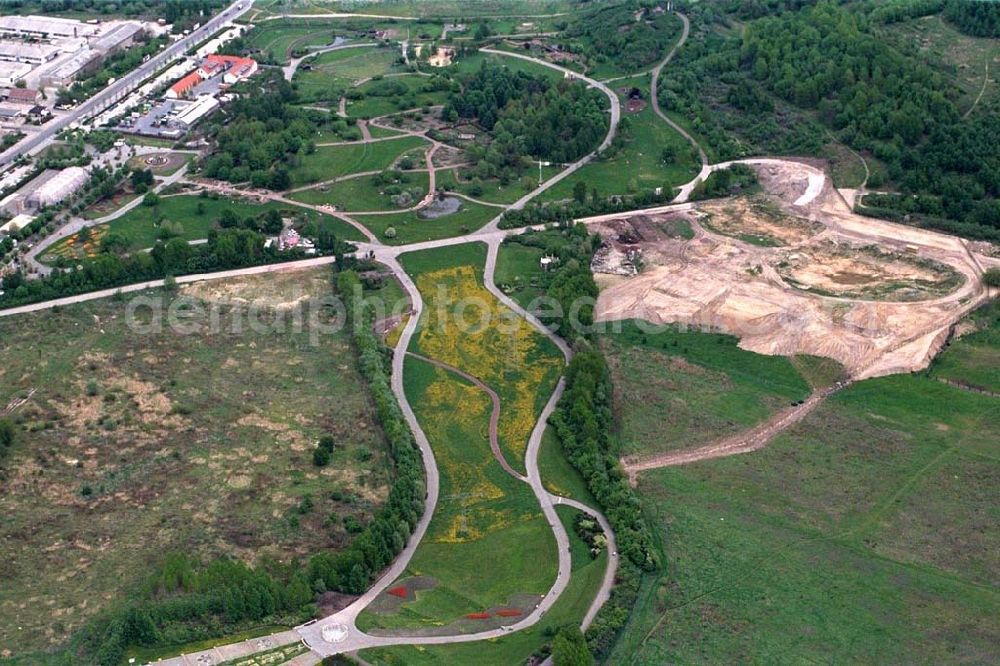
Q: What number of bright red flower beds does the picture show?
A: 3